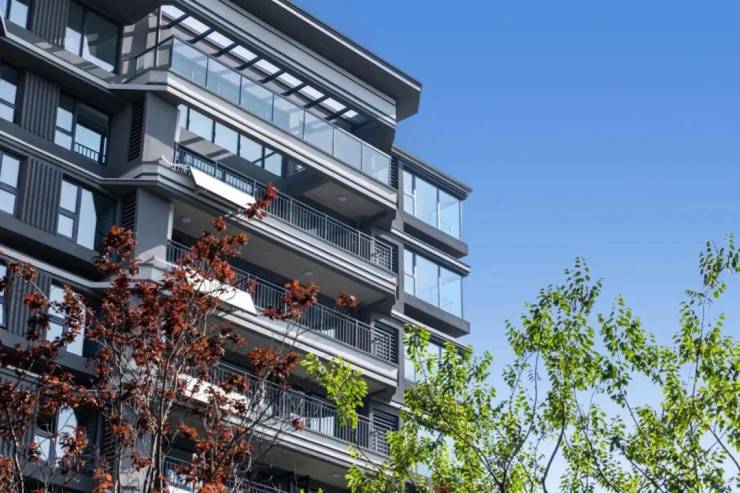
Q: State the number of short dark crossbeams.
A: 8